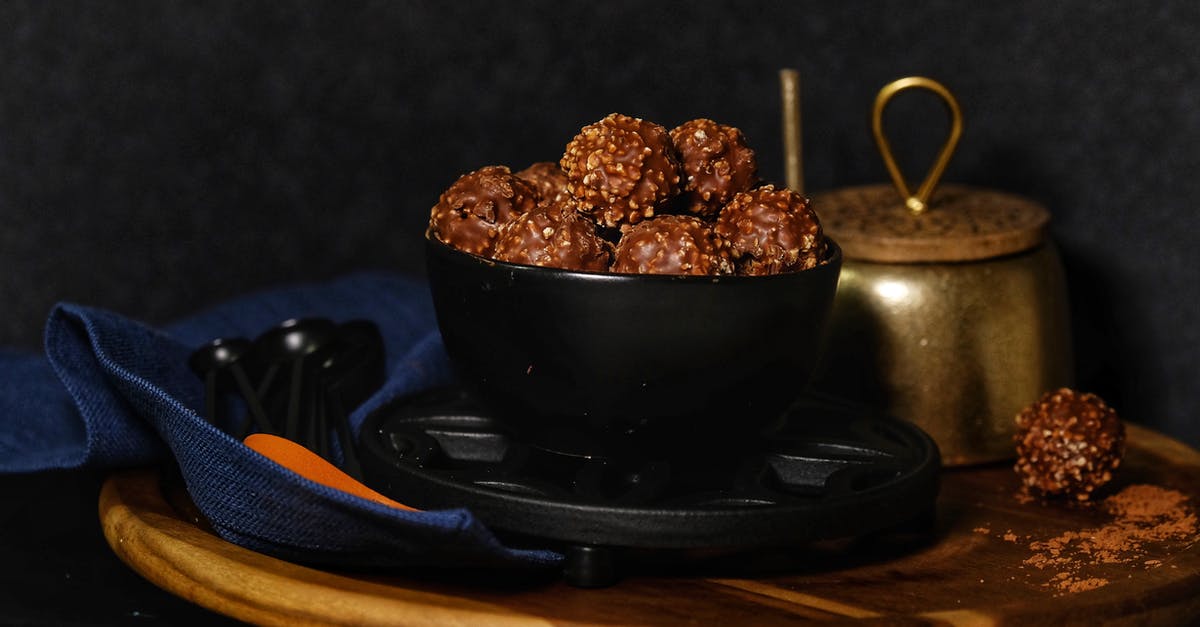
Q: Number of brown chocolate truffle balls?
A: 8